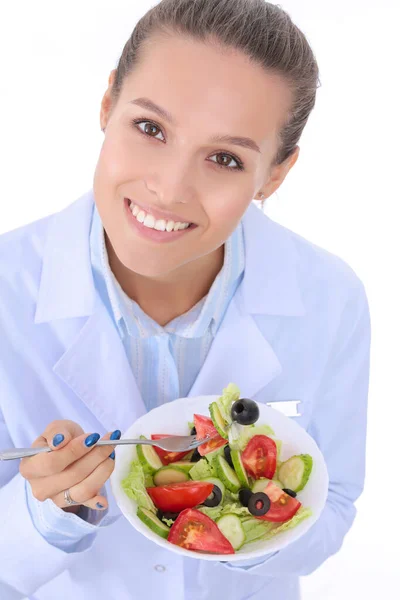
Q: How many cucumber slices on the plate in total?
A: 11